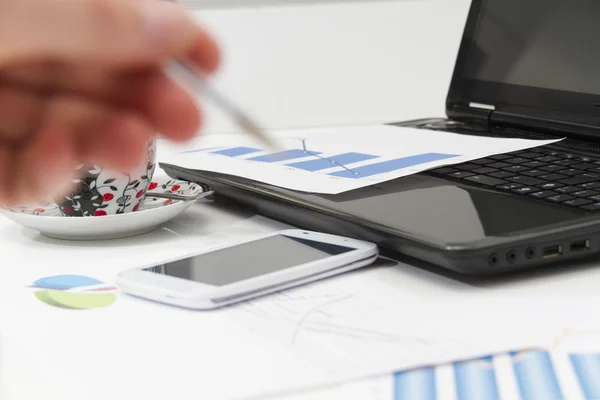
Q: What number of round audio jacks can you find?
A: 3